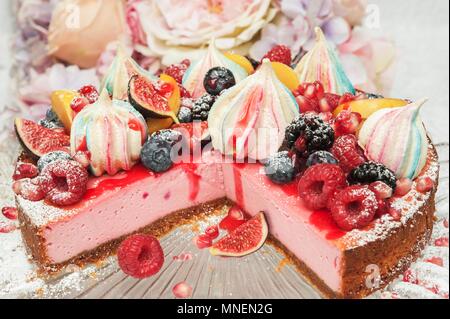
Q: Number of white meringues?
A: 6